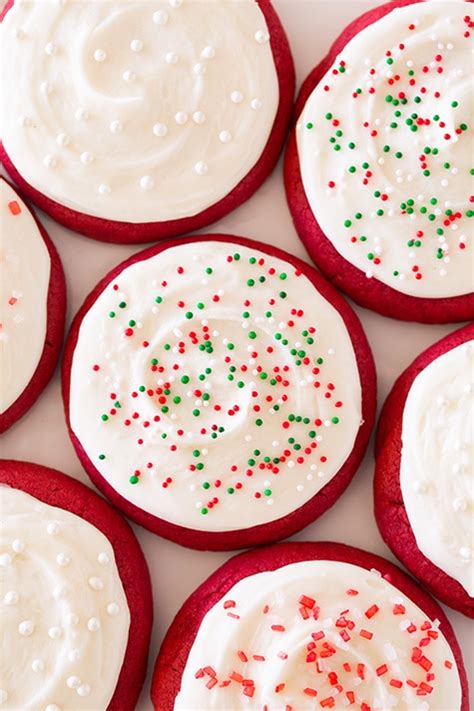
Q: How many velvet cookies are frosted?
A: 7